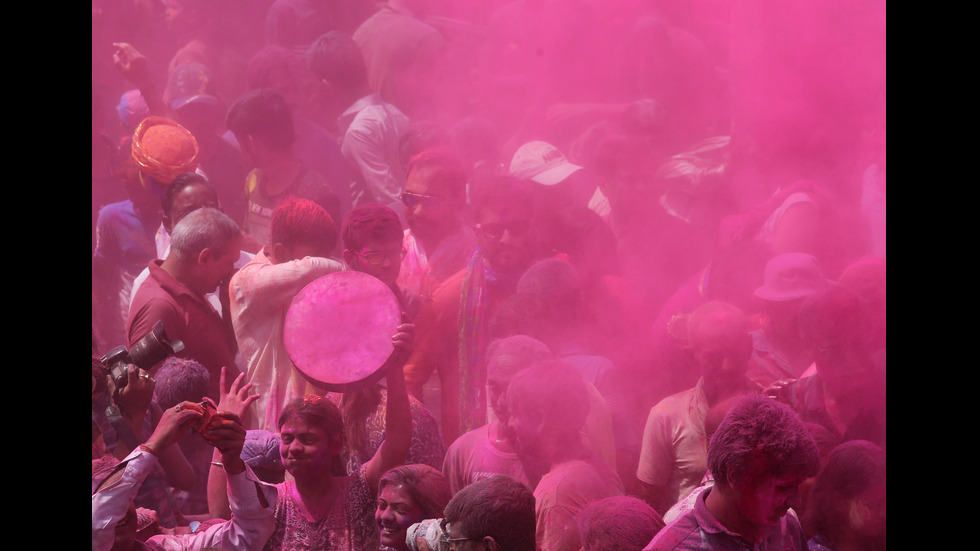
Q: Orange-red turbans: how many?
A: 1